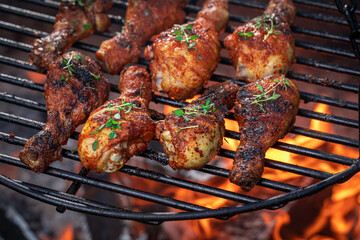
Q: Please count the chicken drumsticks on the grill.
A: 8